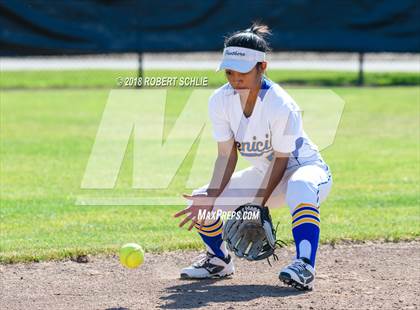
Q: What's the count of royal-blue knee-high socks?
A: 2